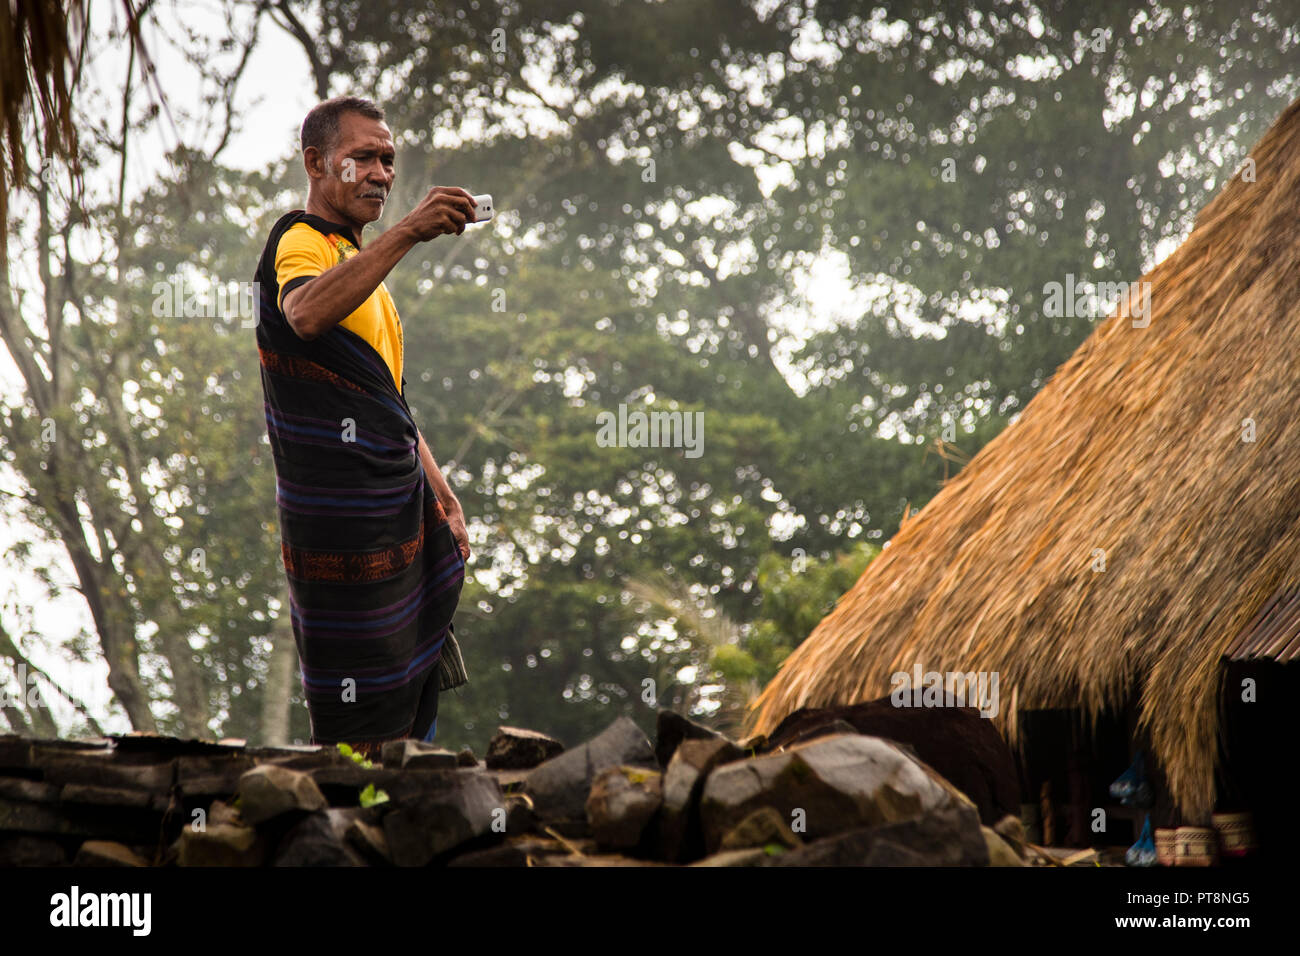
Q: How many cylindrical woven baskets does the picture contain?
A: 3